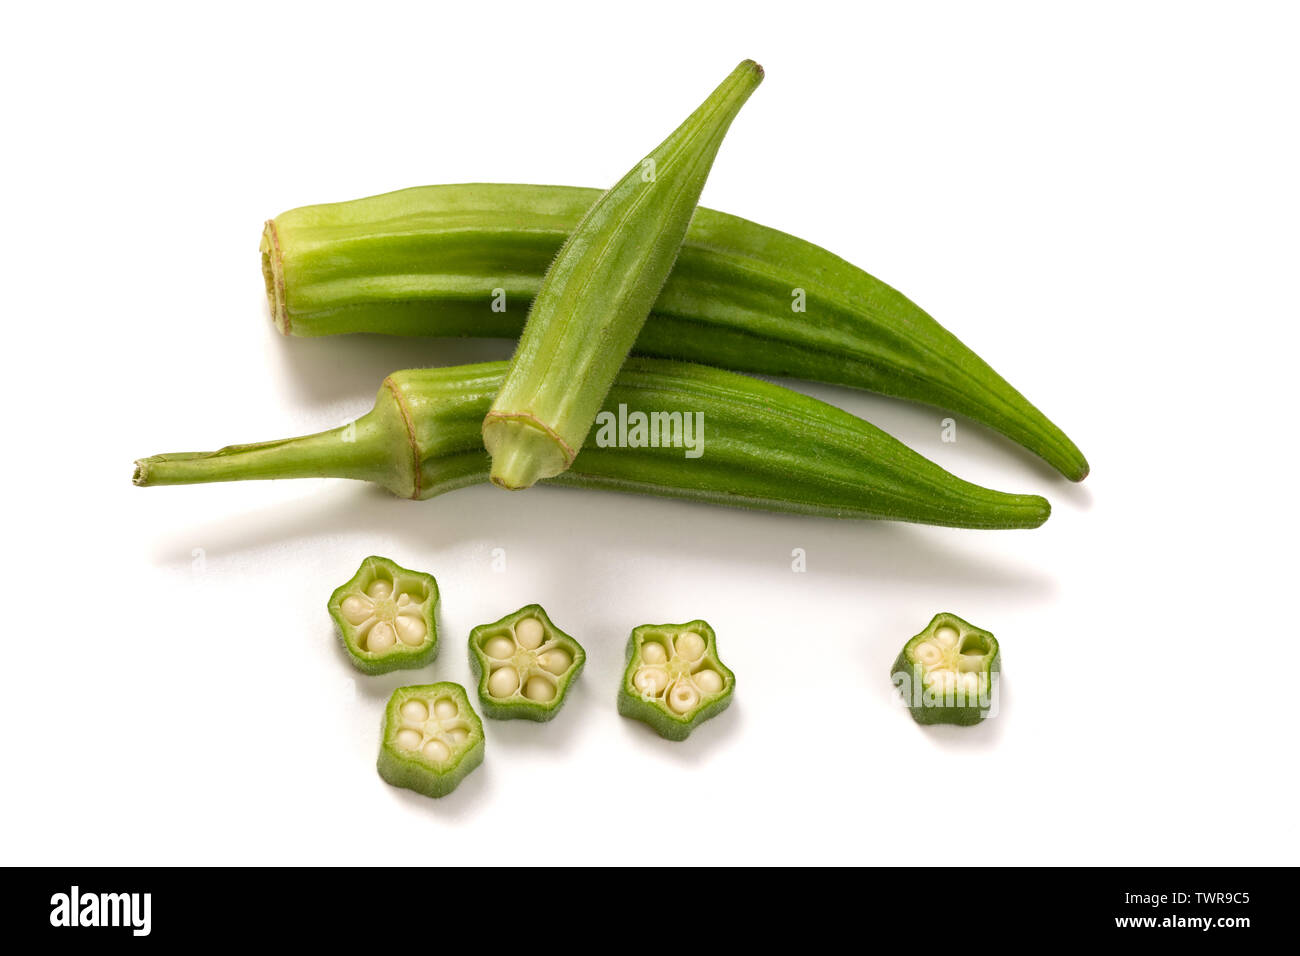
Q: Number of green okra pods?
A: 3